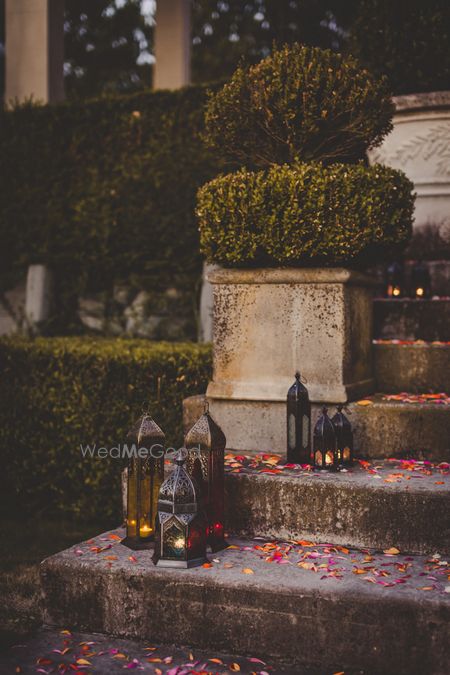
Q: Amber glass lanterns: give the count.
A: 1